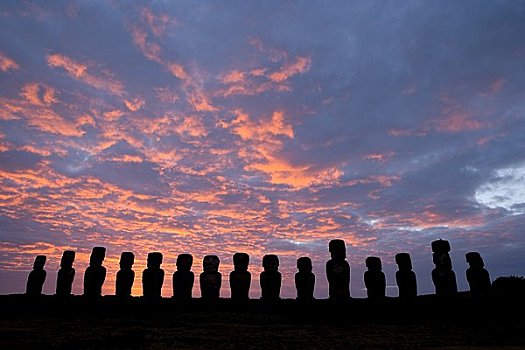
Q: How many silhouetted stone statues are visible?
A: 15